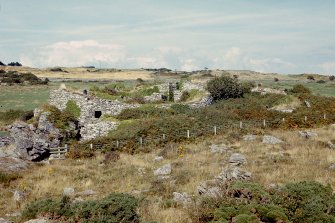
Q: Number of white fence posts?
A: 11